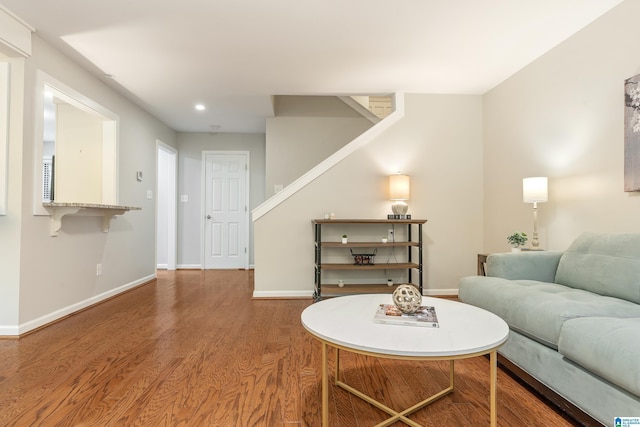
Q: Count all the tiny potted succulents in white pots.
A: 4